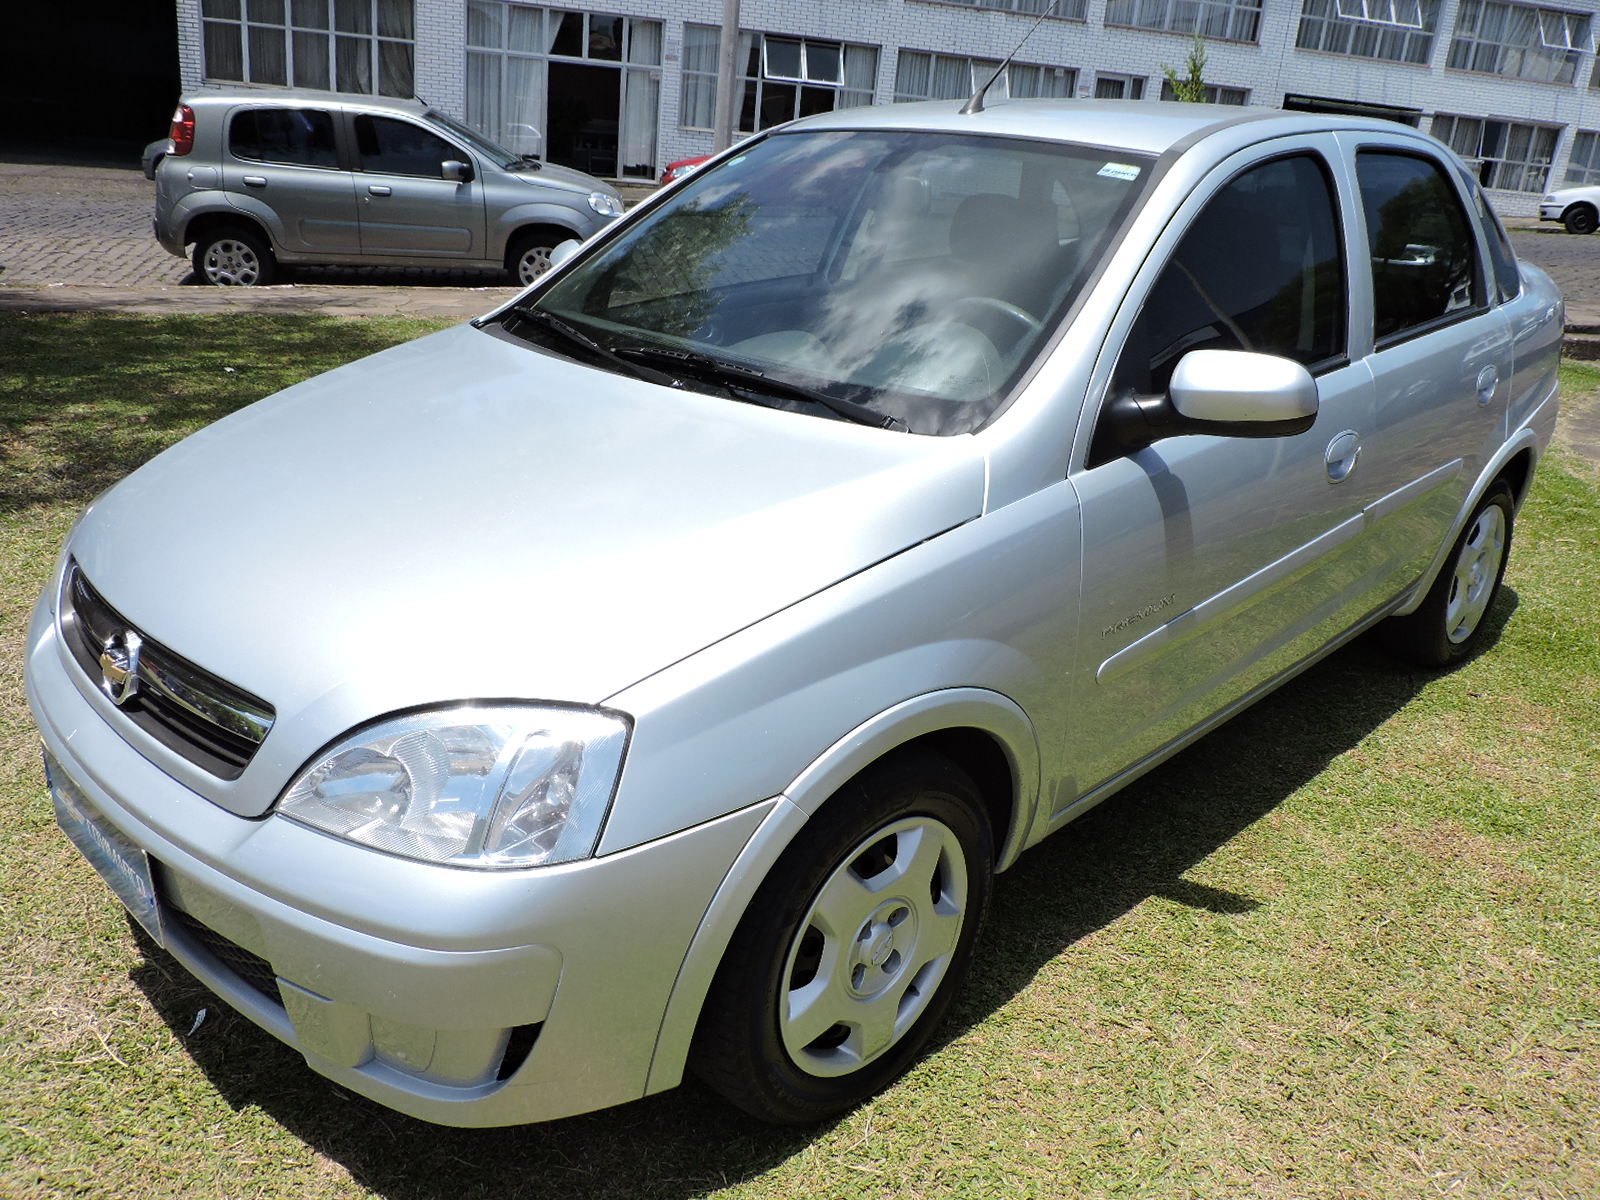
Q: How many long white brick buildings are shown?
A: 1